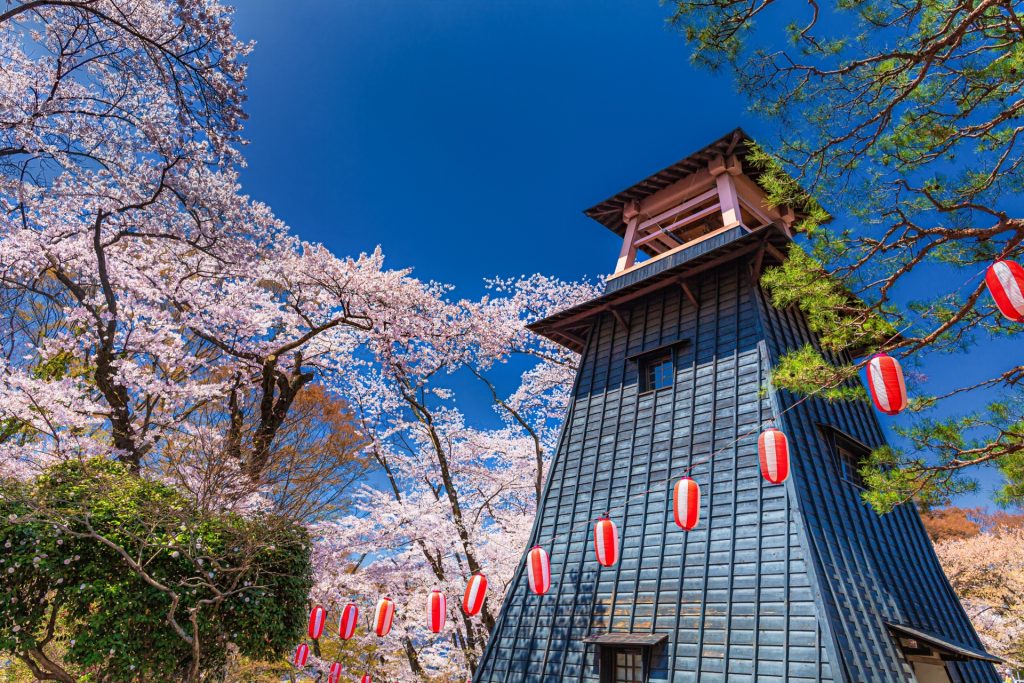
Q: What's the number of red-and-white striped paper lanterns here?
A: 14